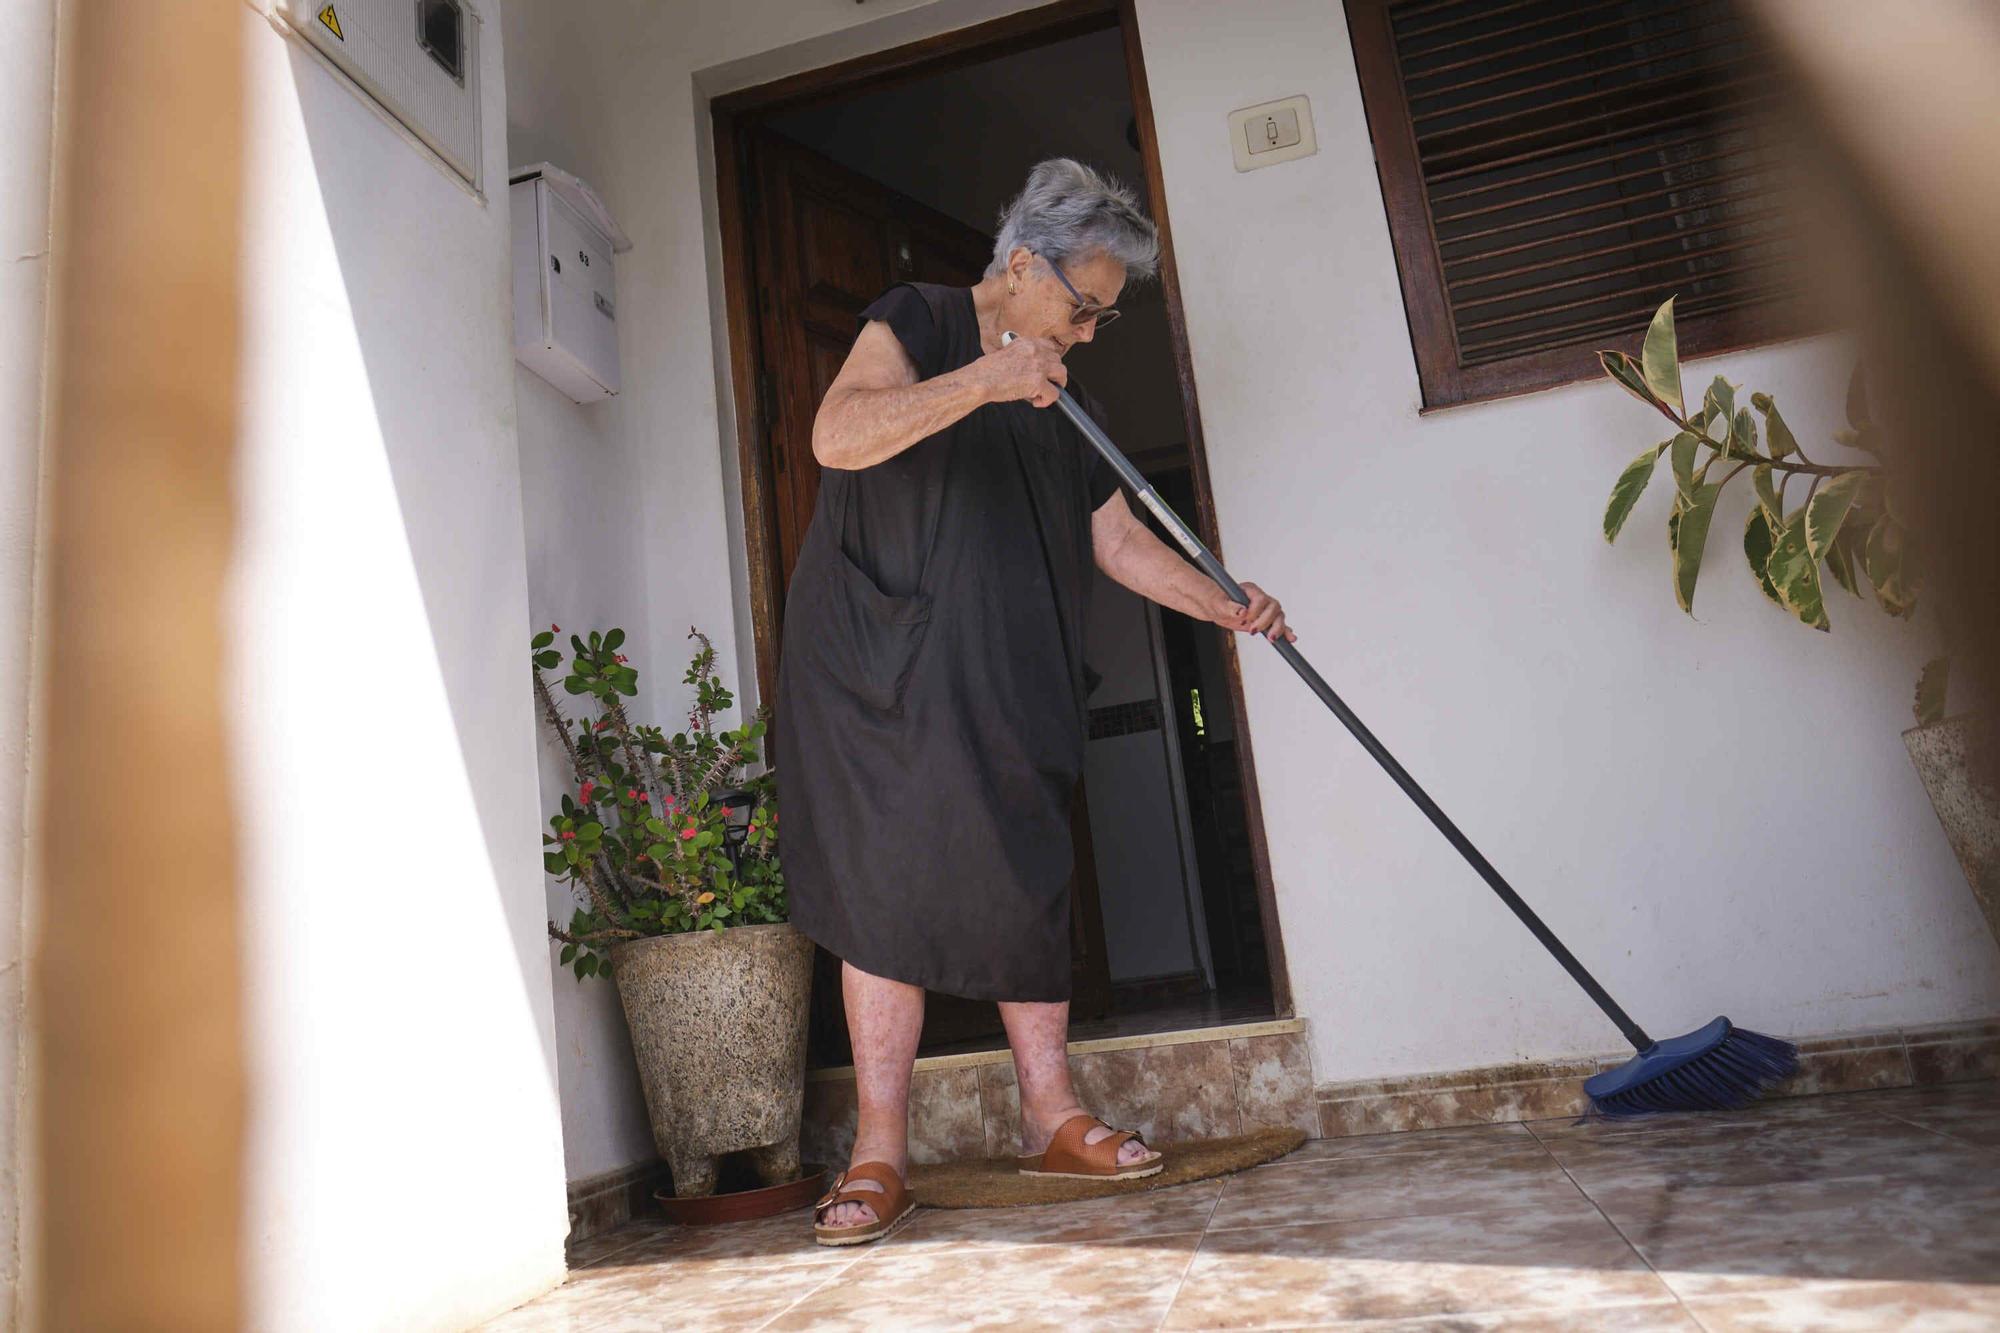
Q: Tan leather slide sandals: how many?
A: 2